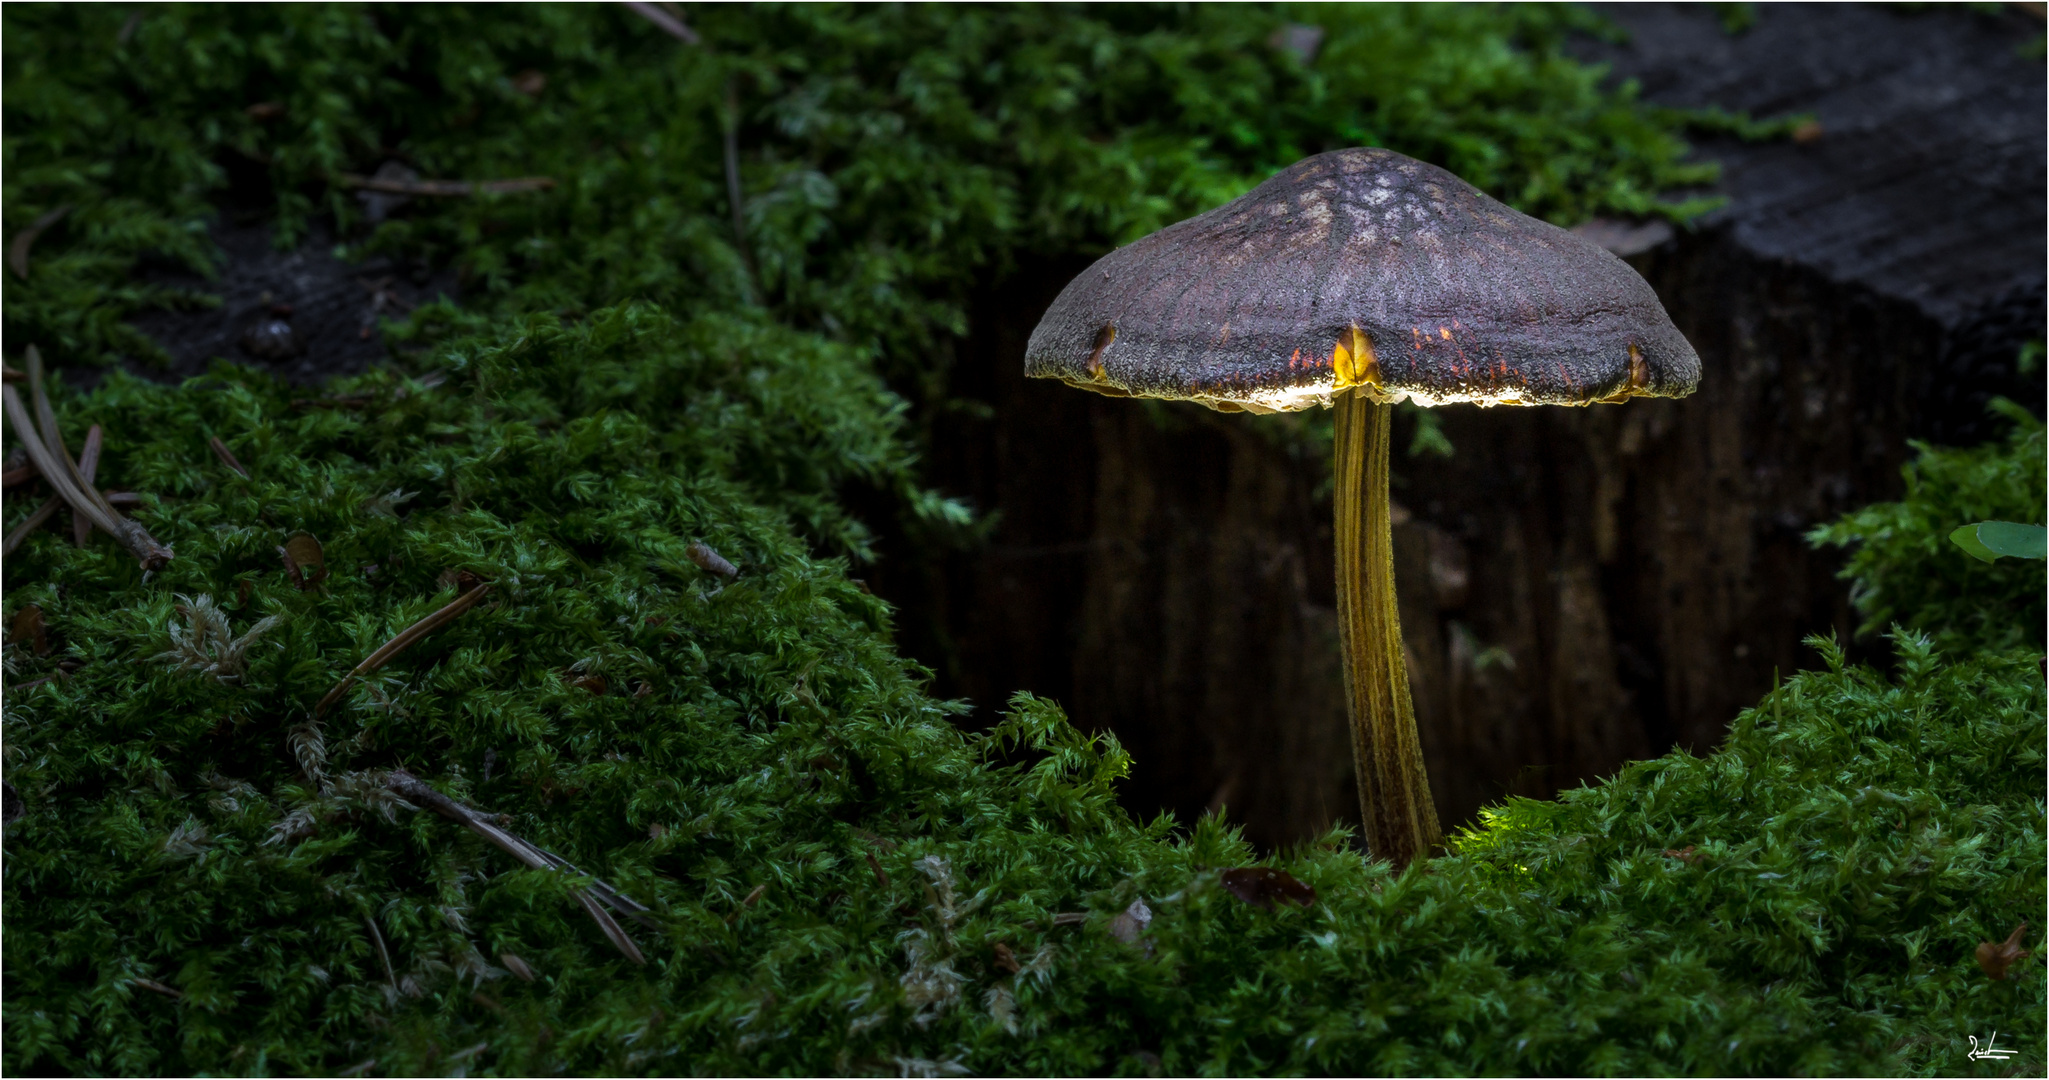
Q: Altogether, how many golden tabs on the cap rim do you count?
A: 3